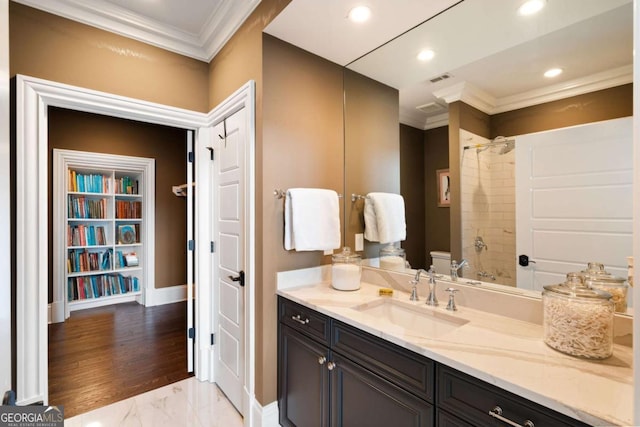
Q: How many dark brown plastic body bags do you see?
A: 0